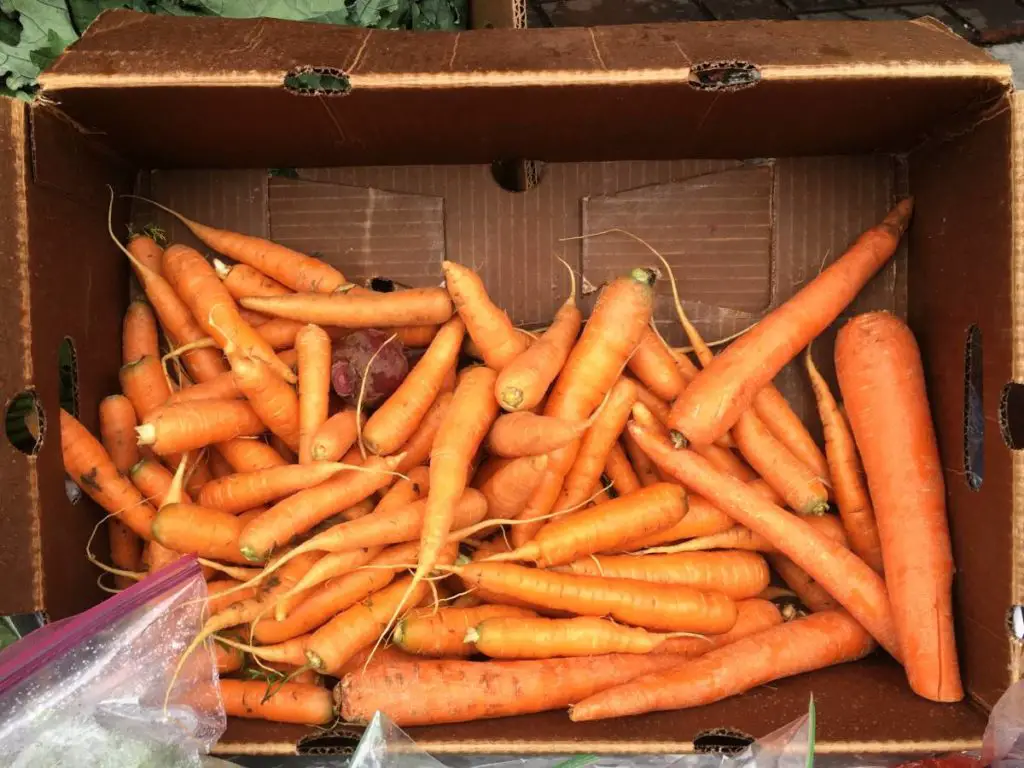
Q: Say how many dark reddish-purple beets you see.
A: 1